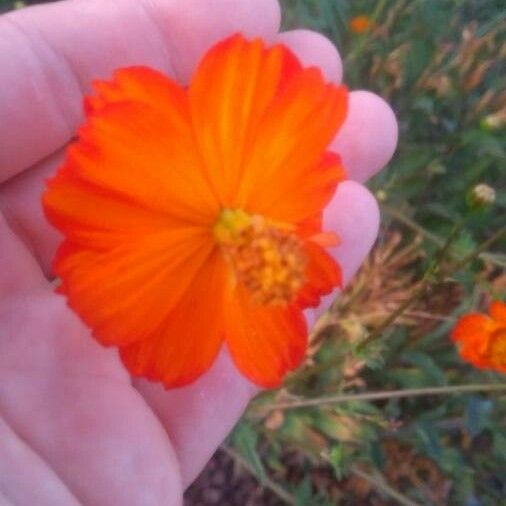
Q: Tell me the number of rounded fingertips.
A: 4